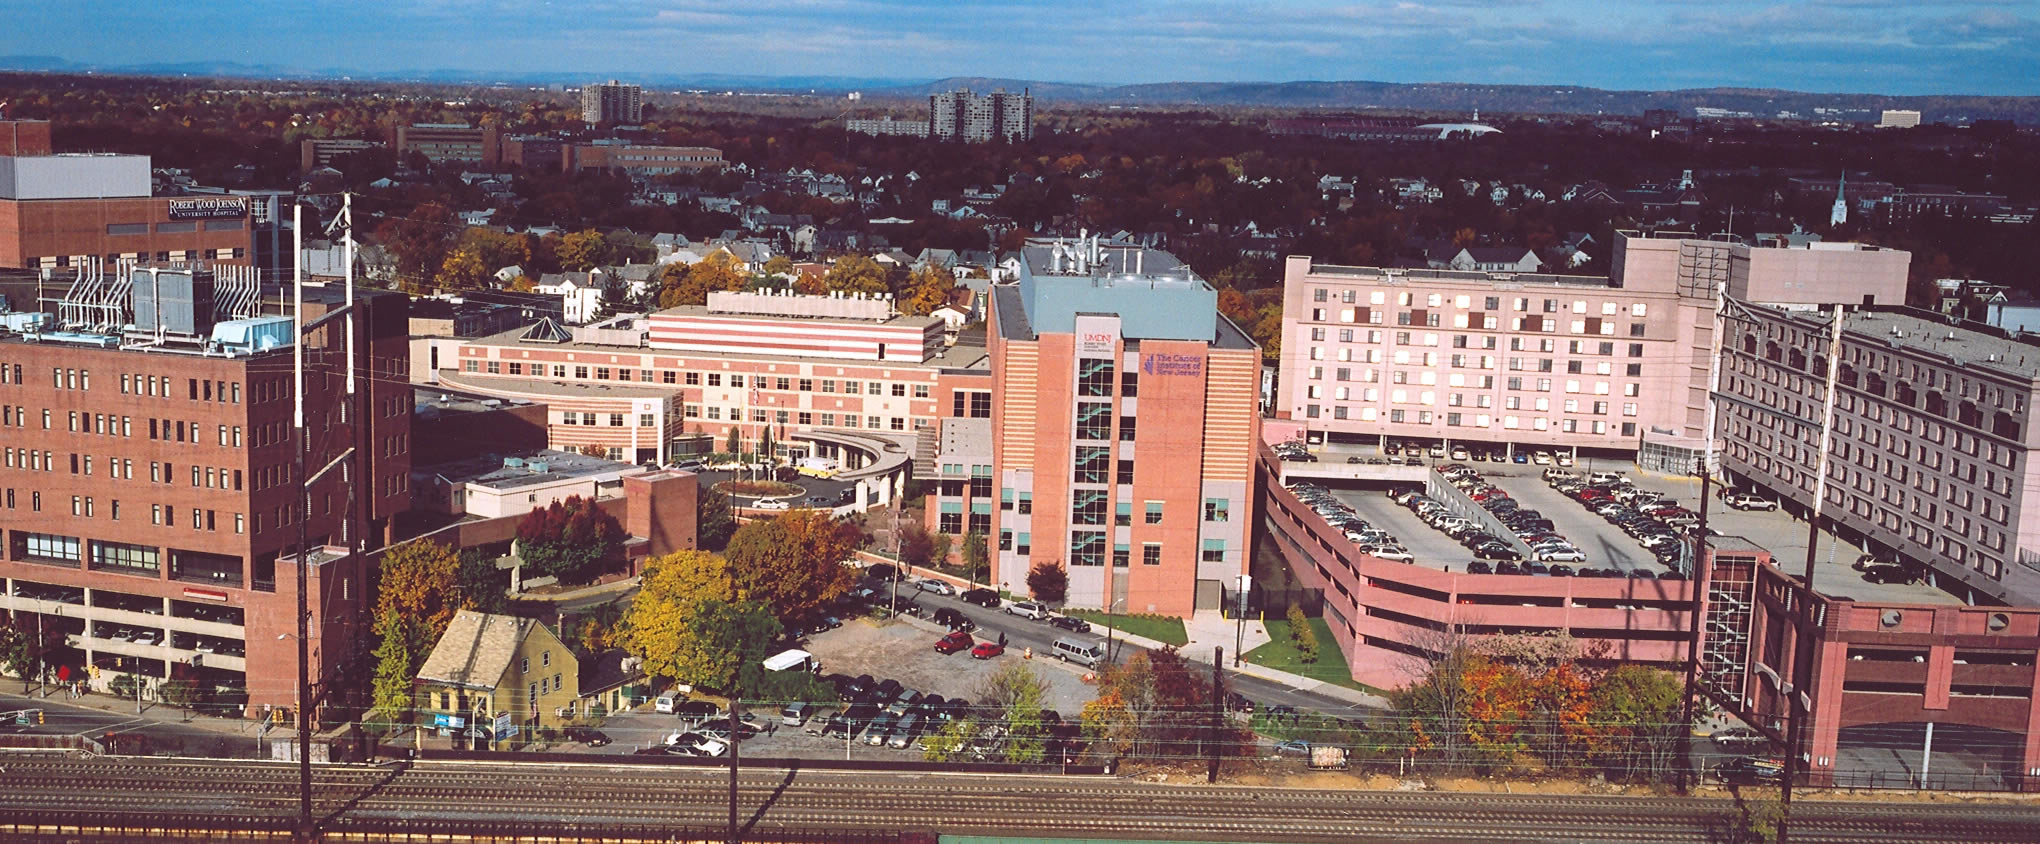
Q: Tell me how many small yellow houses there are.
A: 1